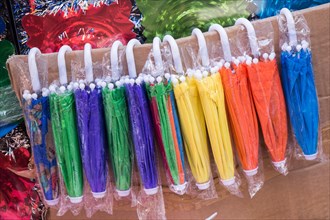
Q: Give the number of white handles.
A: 11